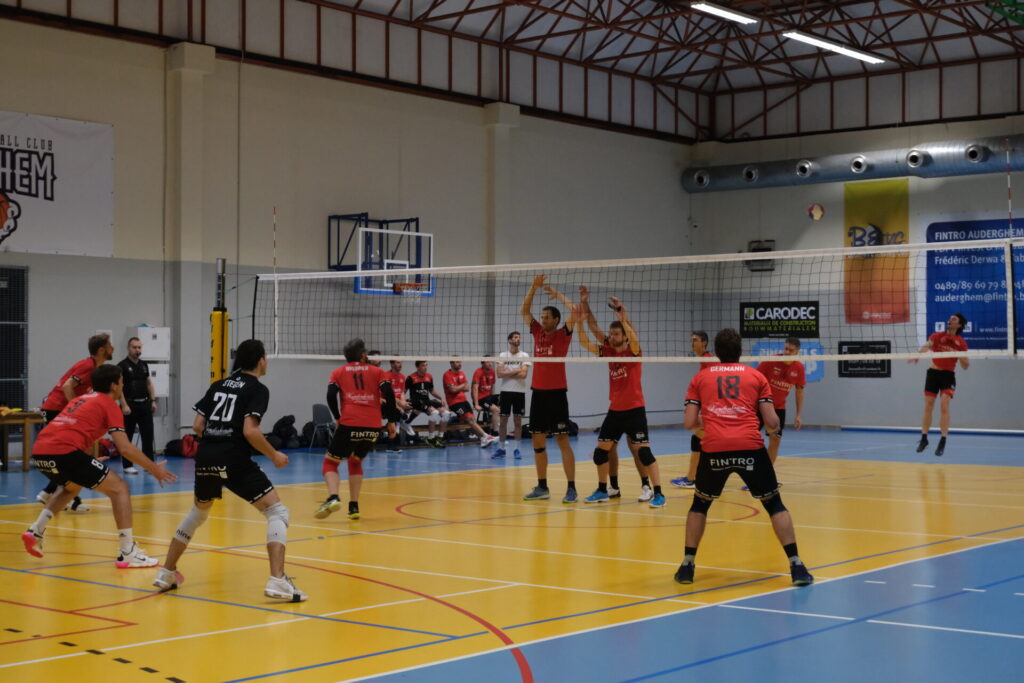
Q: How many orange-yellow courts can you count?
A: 1